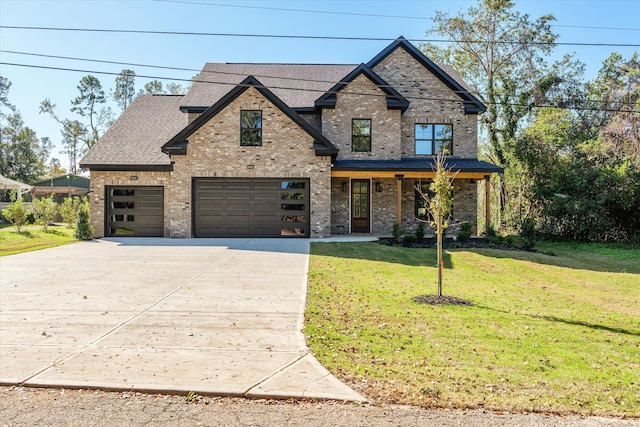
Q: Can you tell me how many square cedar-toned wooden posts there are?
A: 2